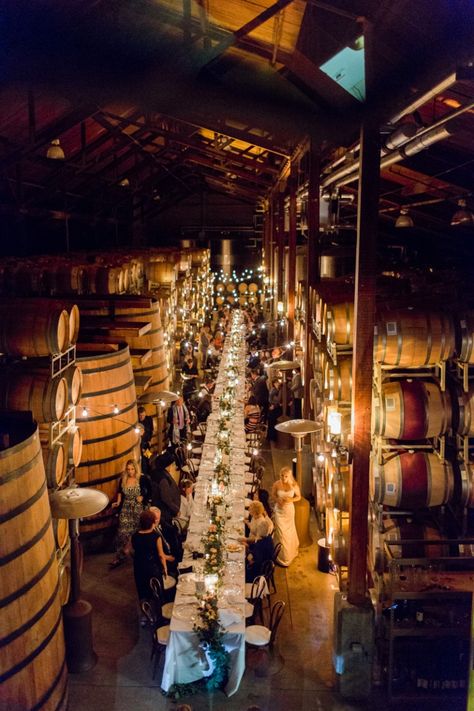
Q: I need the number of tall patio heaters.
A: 4